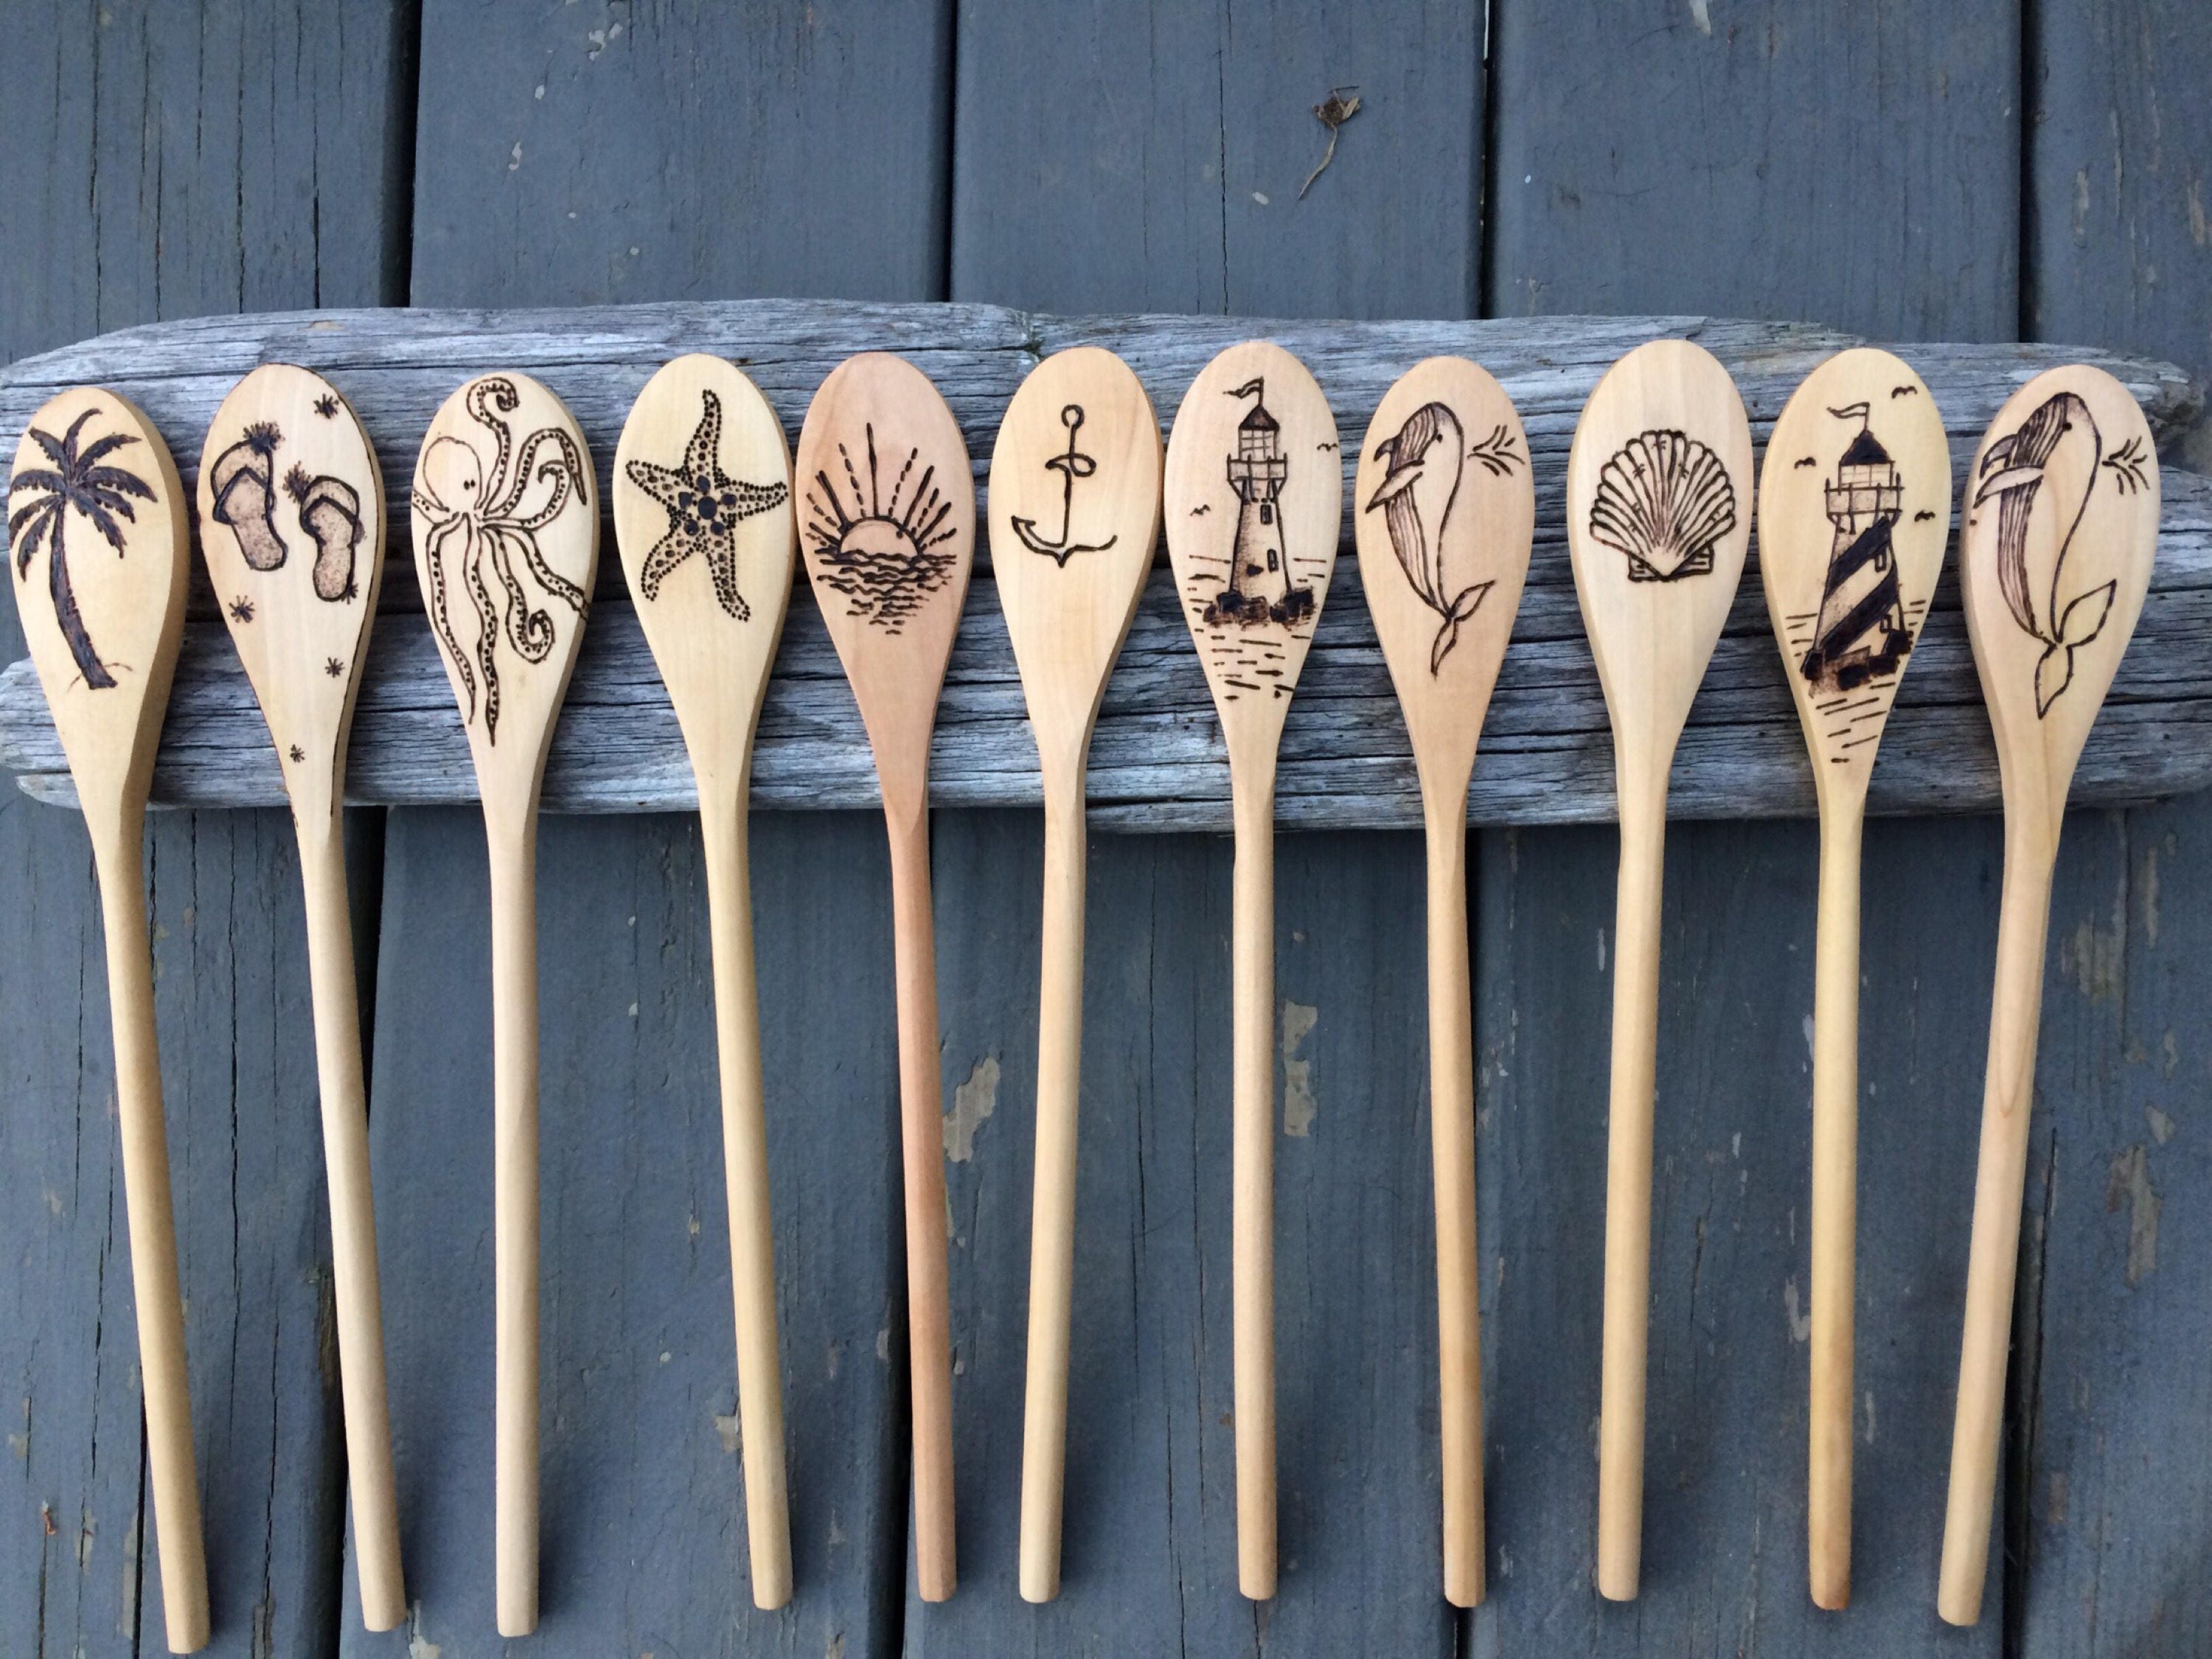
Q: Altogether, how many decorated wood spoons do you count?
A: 11